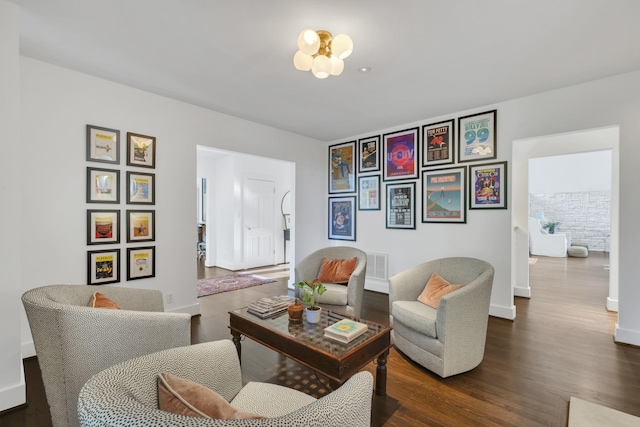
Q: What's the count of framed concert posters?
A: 10